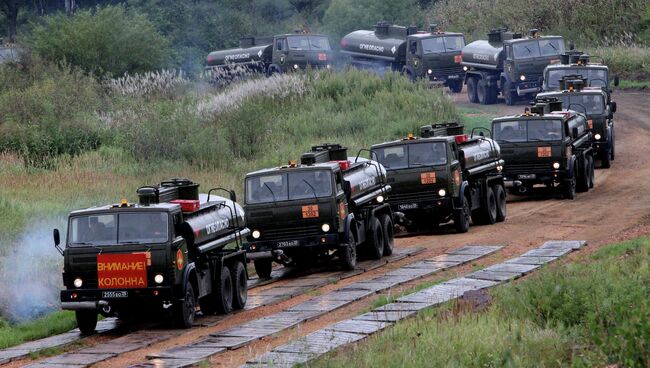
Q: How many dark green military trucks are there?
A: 9